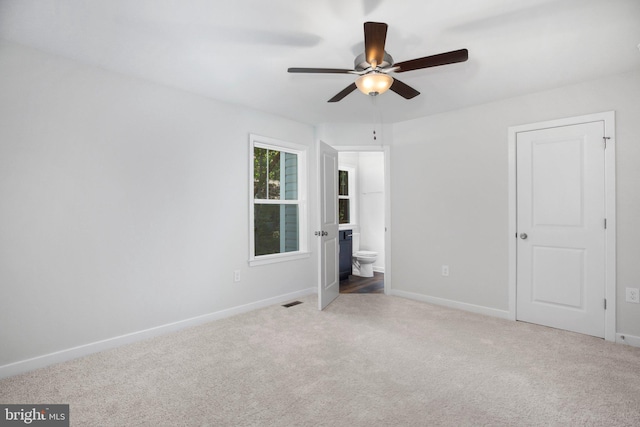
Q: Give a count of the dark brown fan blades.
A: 5